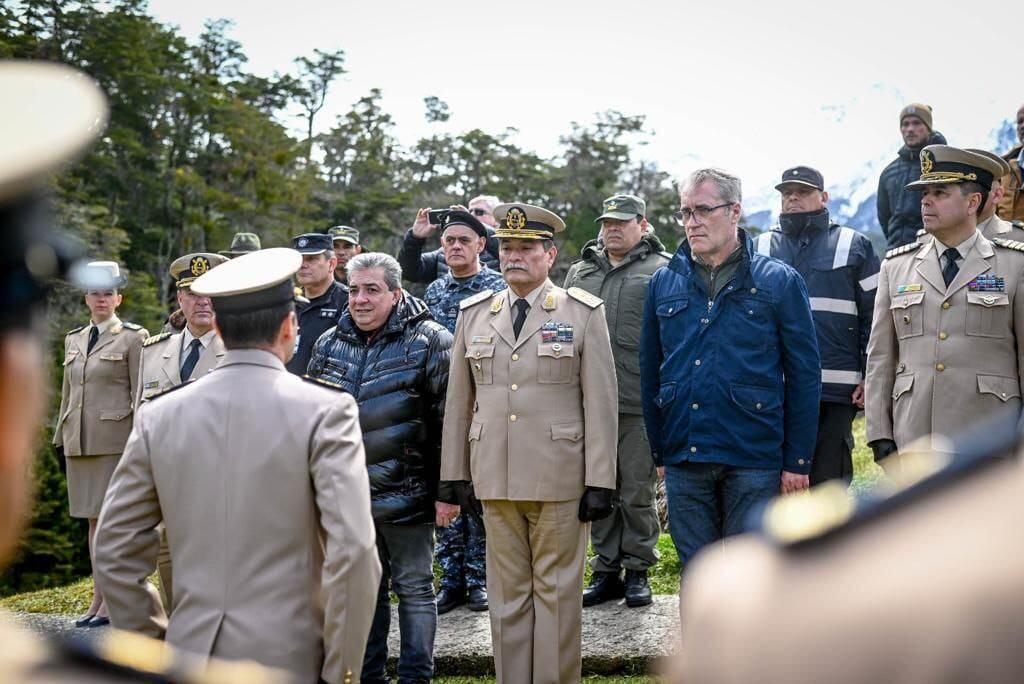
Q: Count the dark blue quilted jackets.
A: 1